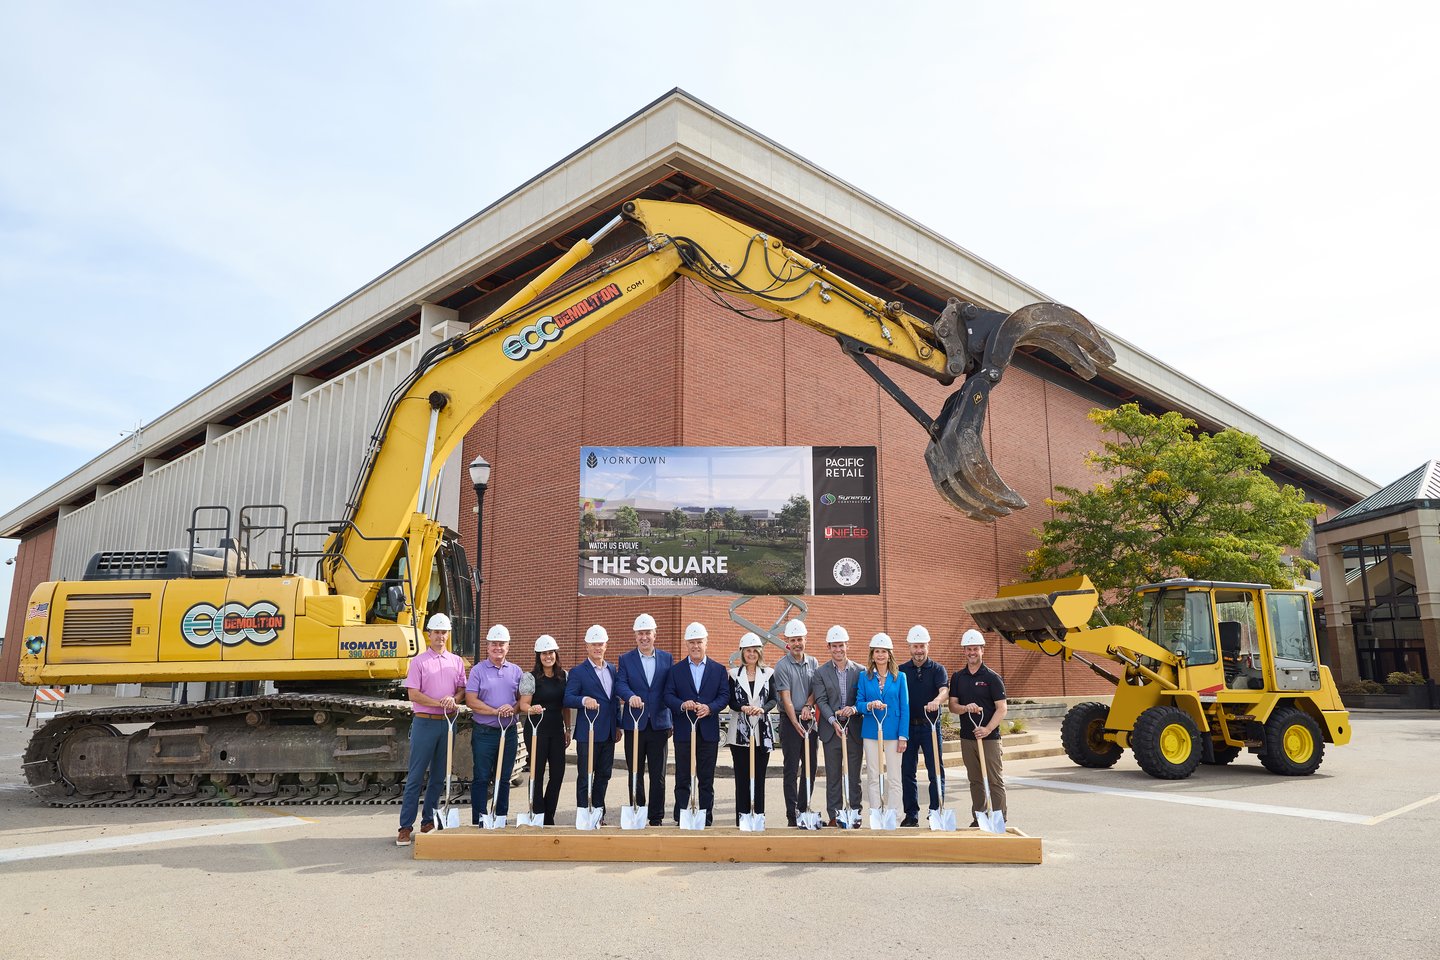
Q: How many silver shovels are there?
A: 12